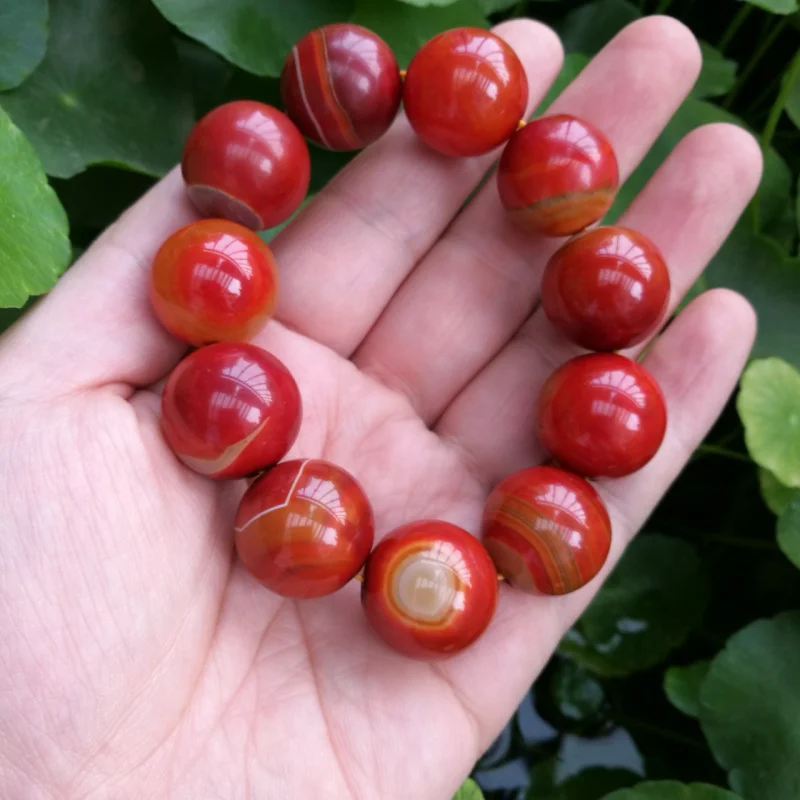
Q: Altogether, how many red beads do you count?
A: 11